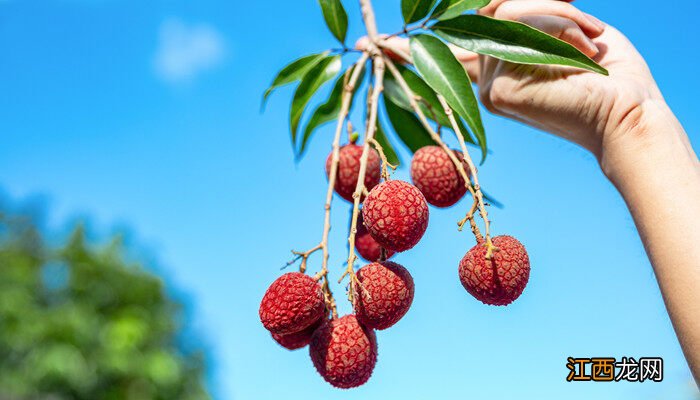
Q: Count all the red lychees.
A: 9